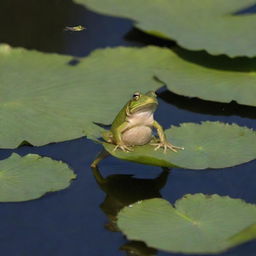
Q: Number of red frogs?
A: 0